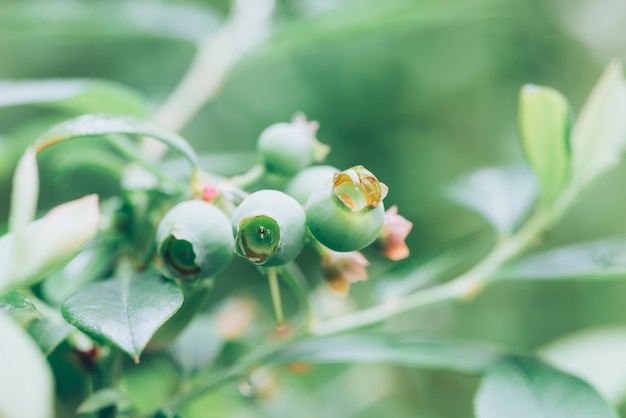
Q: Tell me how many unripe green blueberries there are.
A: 5